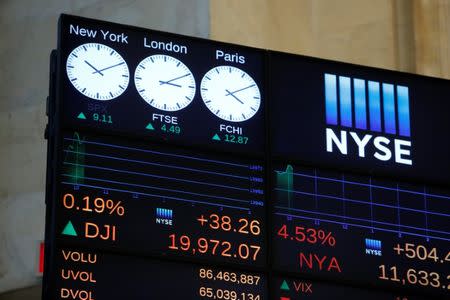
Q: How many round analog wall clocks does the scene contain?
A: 3